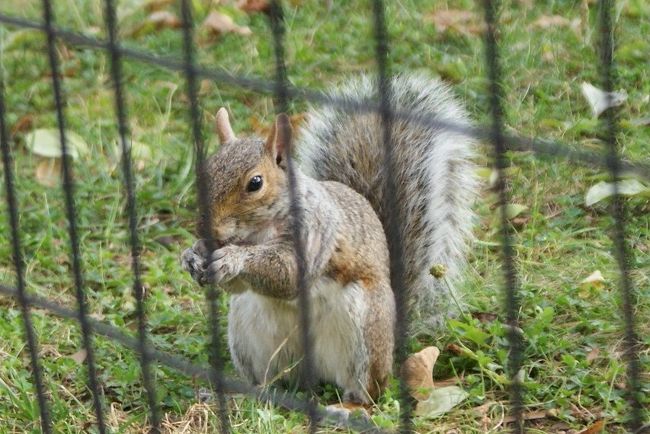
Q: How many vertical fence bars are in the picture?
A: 8